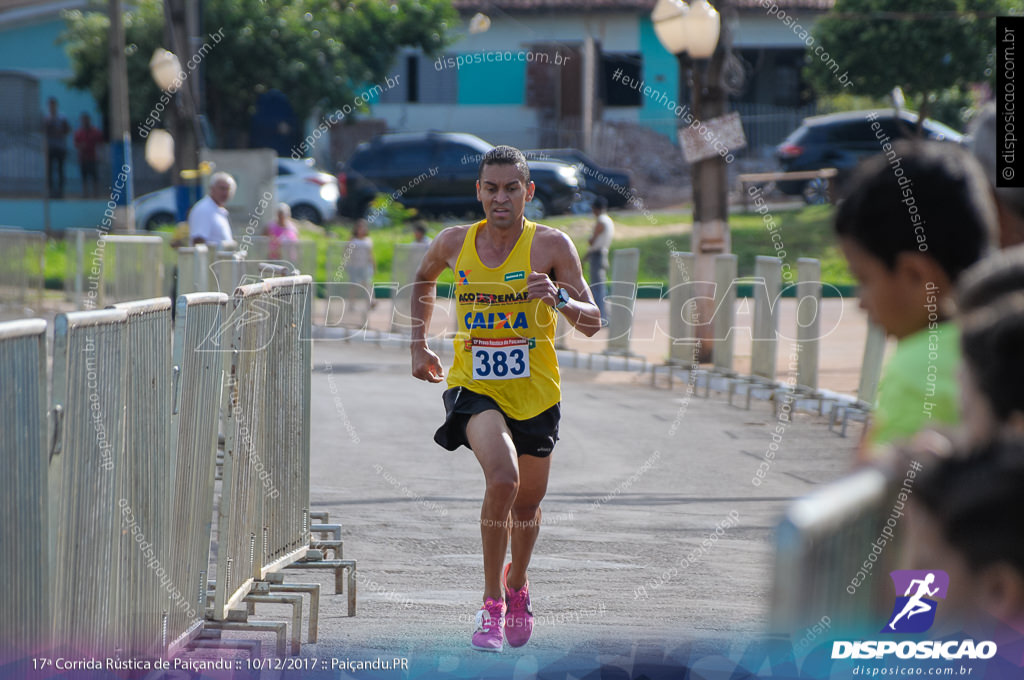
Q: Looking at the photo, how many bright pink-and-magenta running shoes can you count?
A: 2